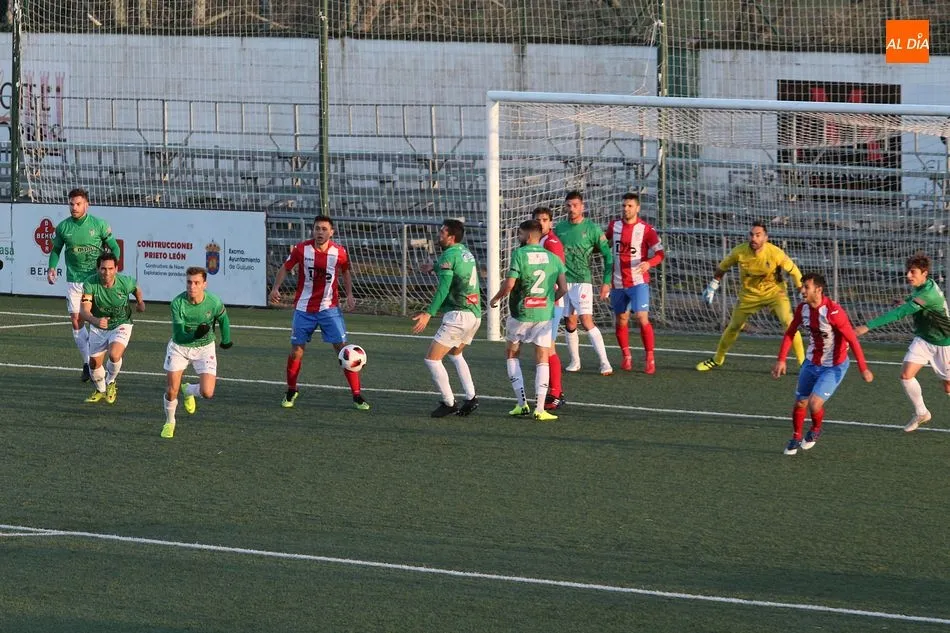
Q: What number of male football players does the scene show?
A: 12